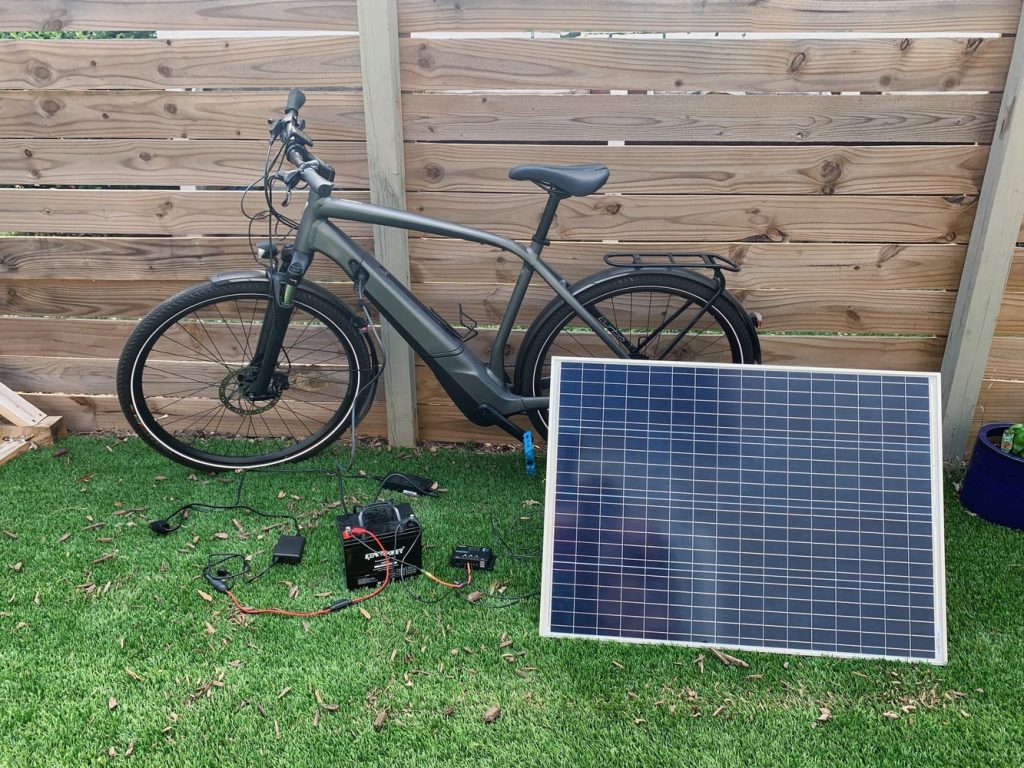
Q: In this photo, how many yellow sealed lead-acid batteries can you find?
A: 0